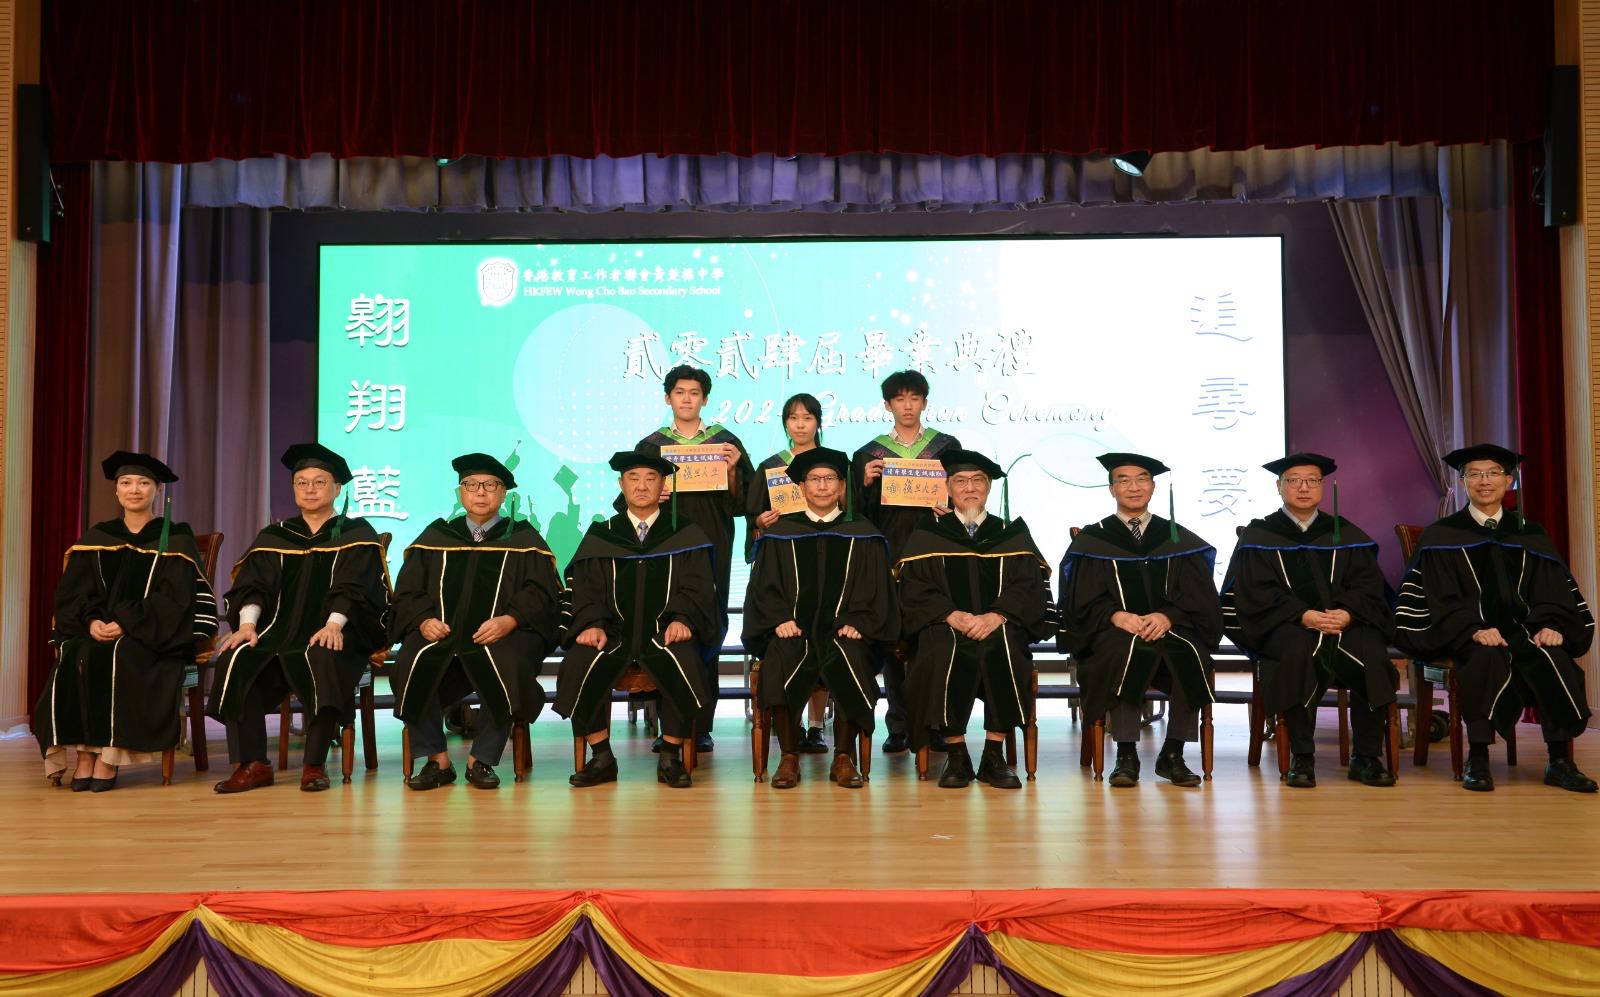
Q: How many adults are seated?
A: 9